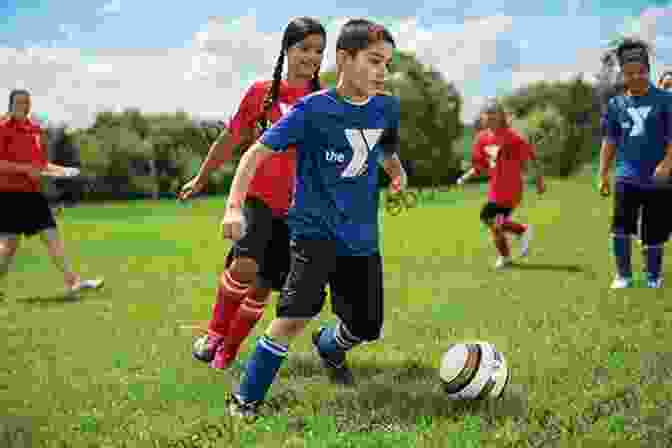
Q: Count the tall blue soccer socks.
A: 4